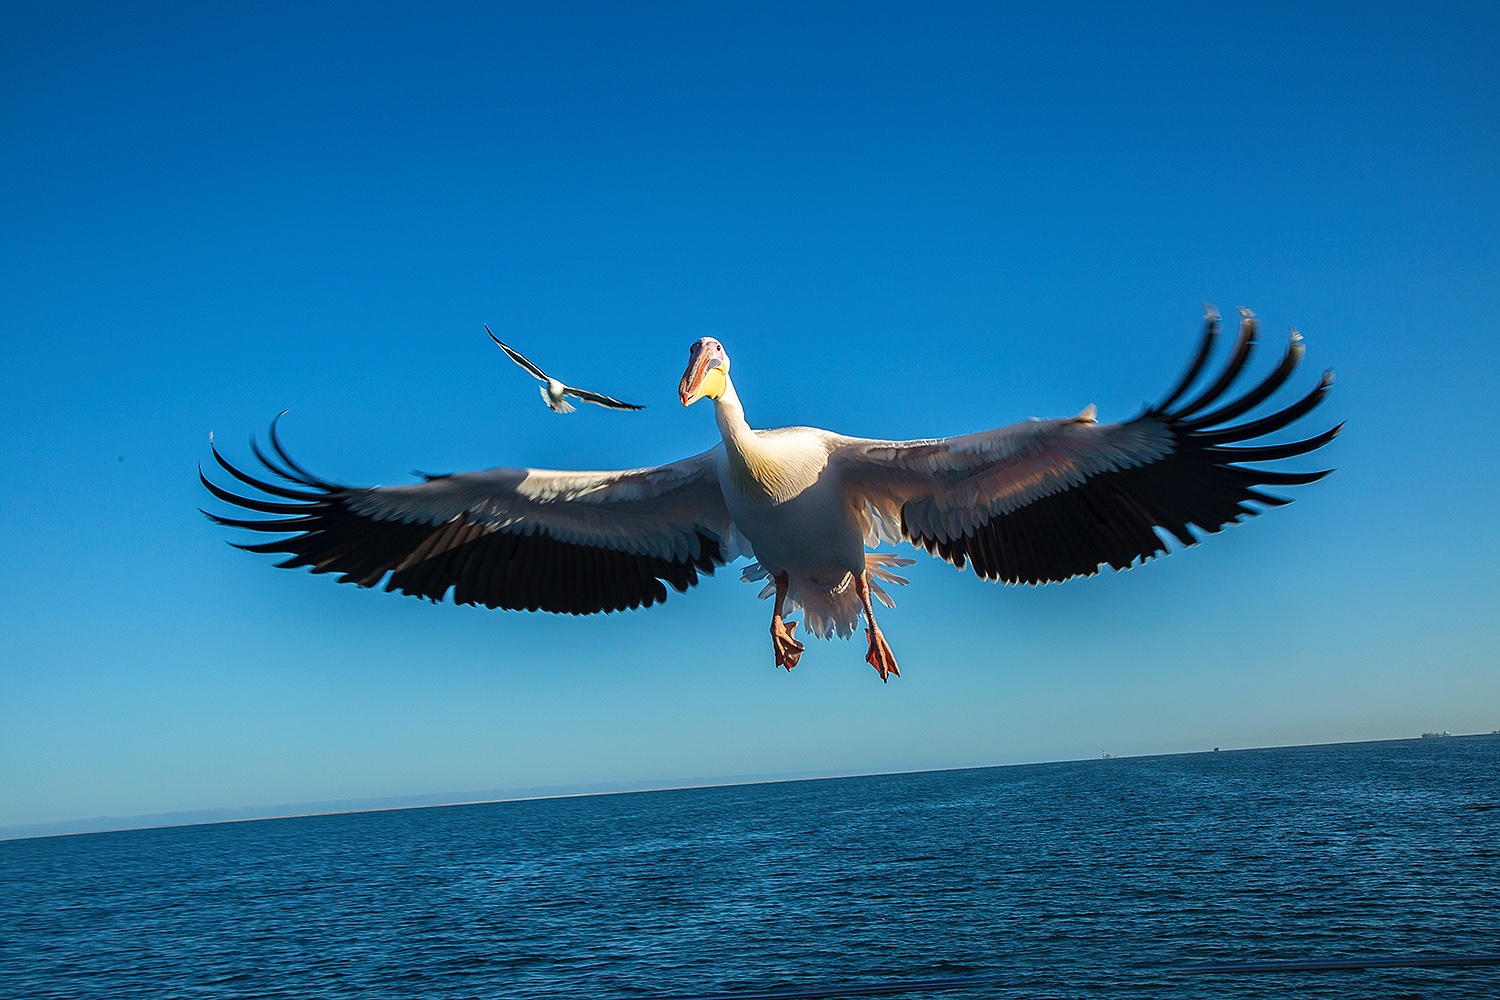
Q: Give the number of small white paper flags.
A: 0